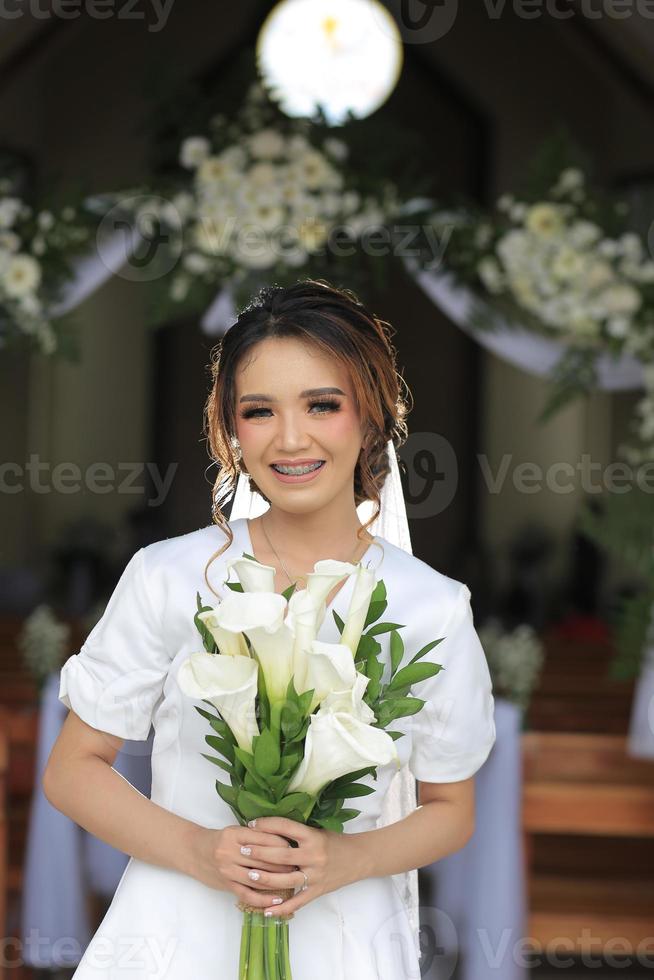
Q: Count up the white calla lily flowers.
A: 10